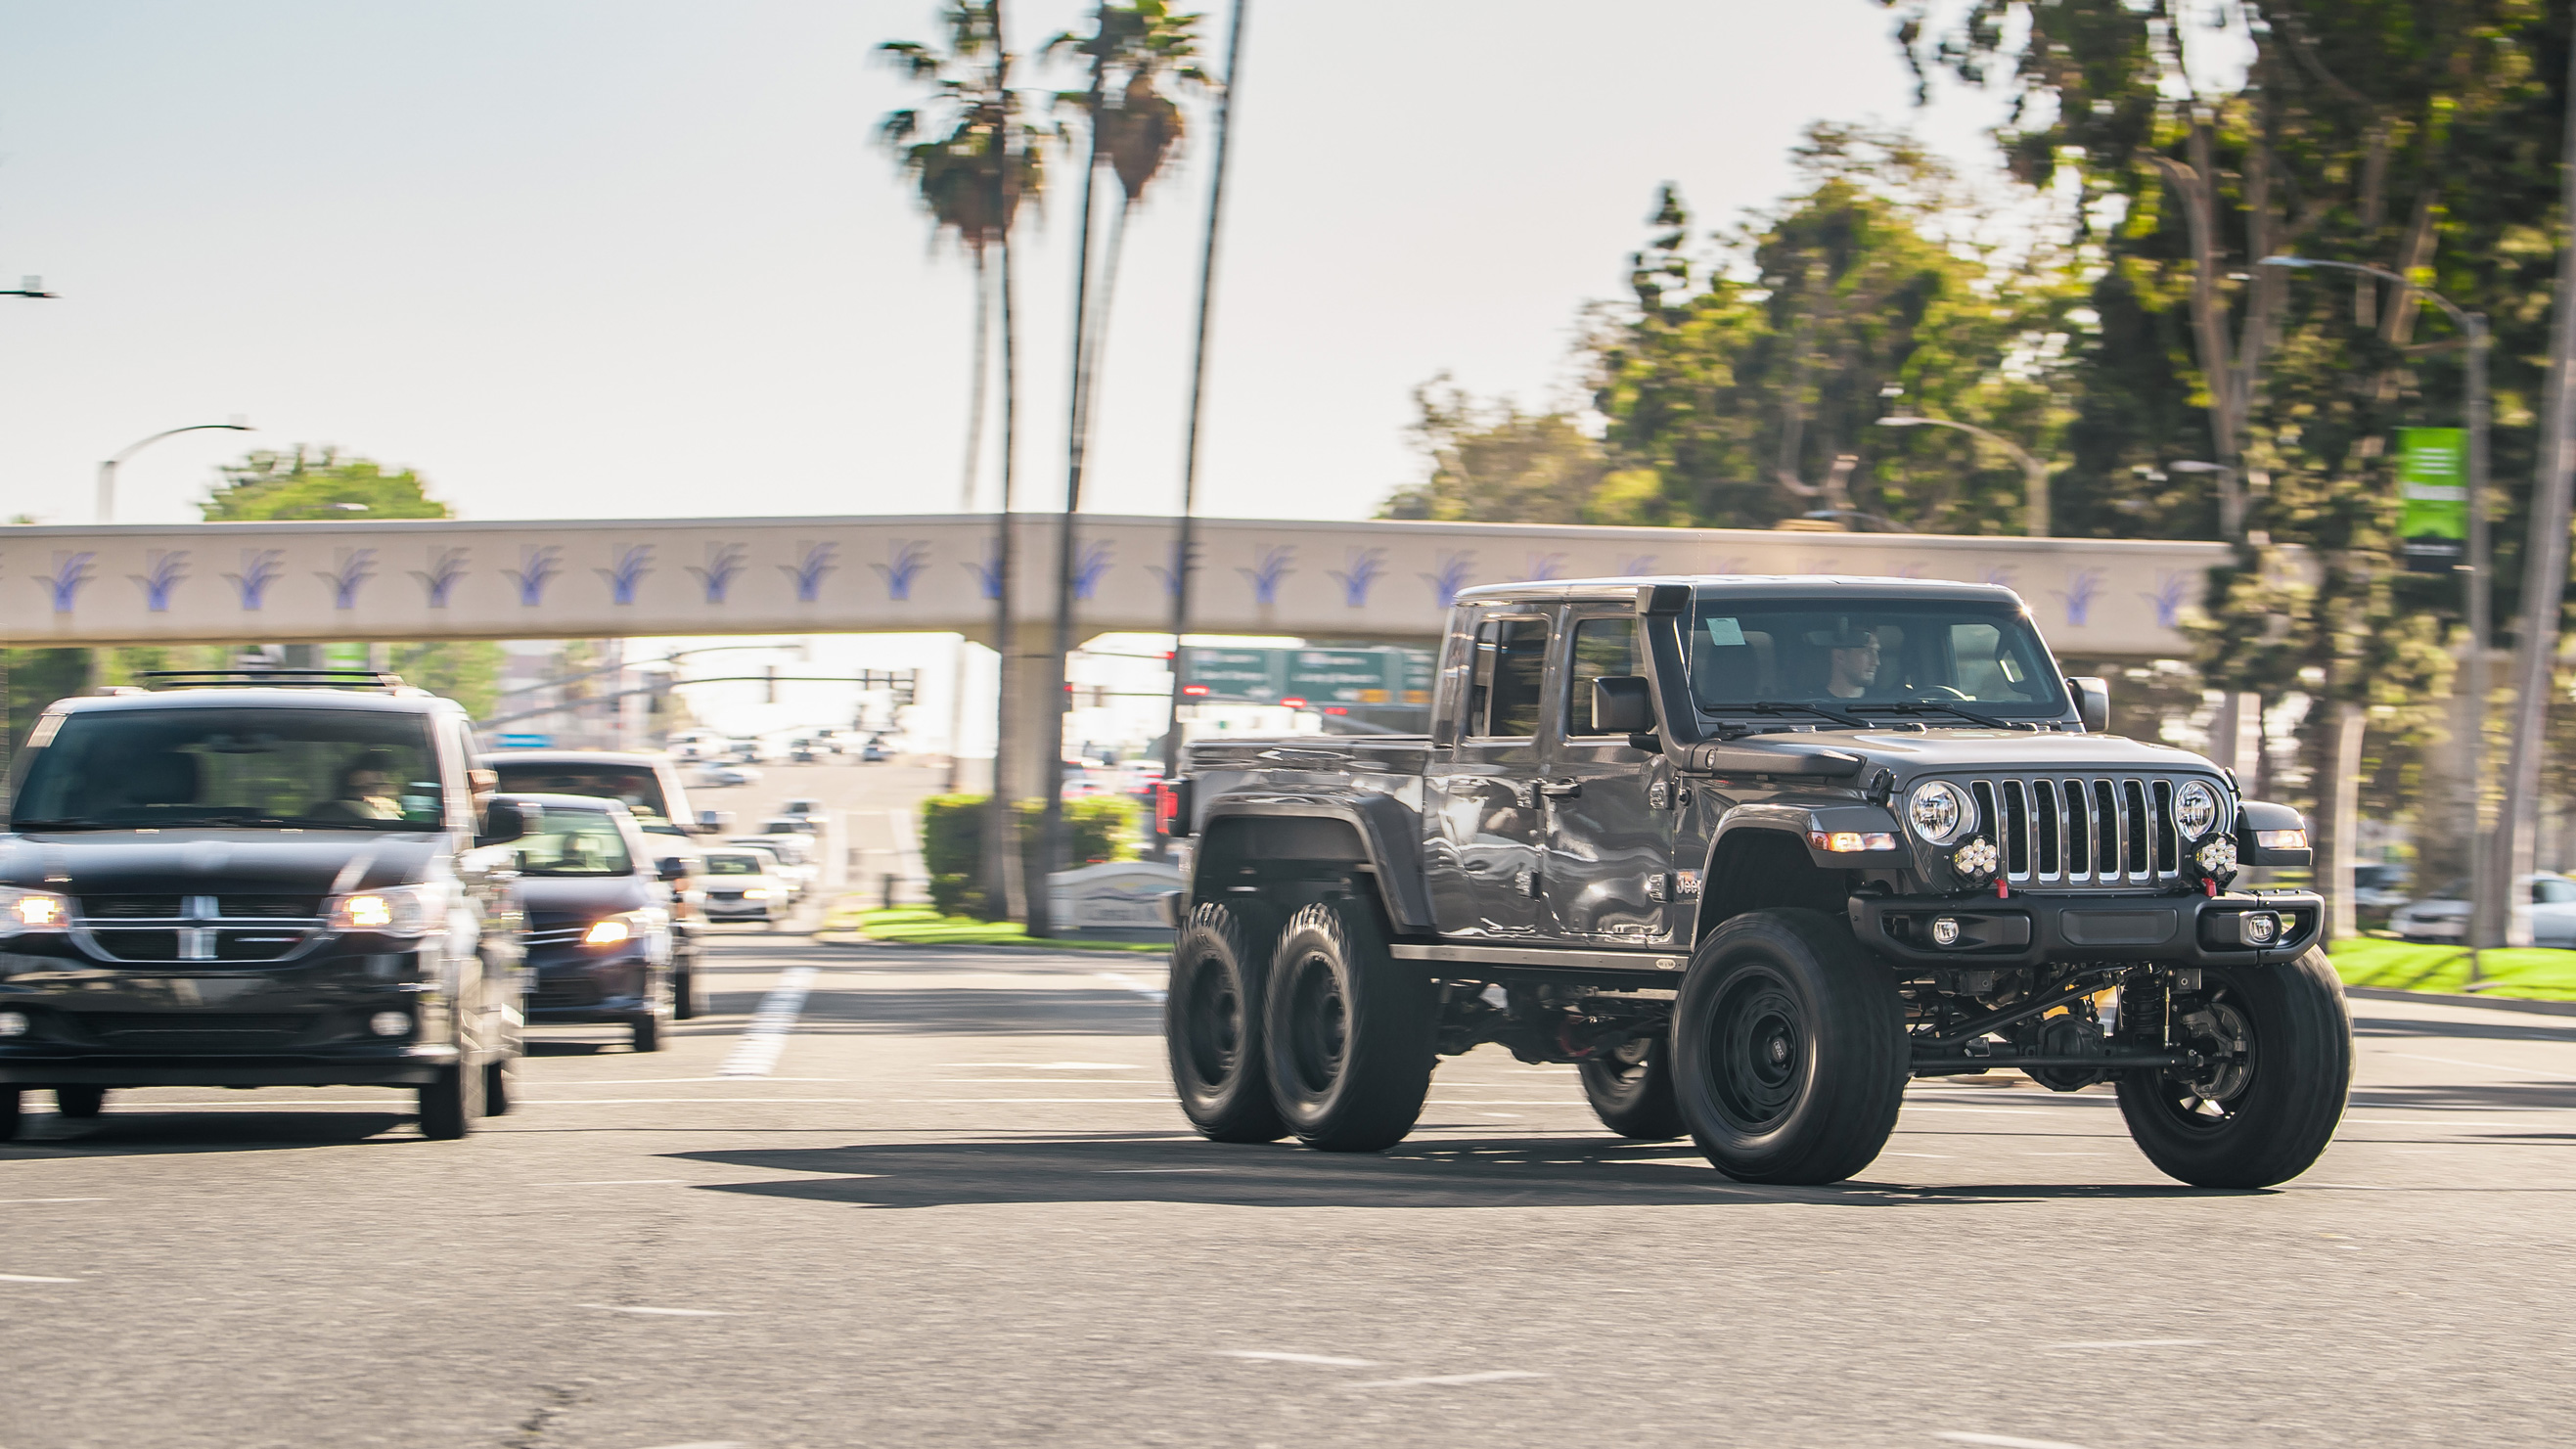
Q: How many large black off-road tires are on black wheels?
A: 5